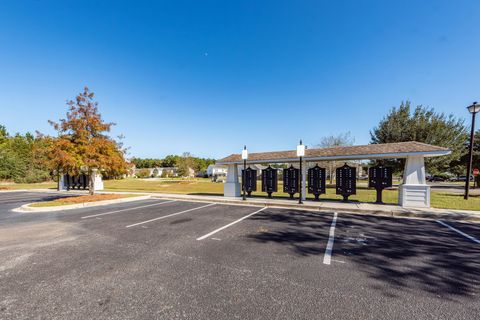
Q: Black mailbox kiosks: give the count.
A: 6